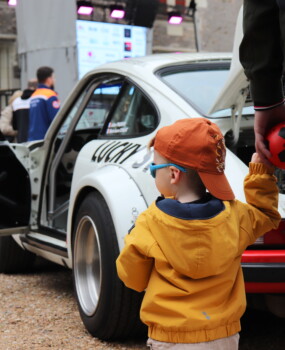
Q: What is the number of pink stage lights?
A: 4